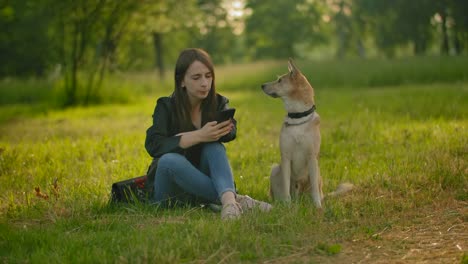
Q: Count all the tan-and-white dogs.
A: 1